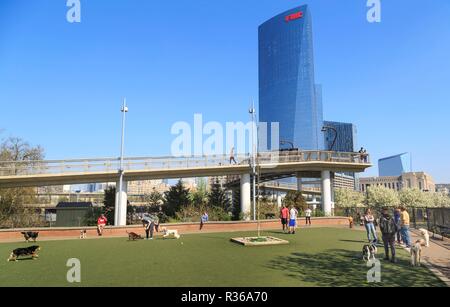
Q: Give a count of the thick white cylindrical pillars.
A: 3